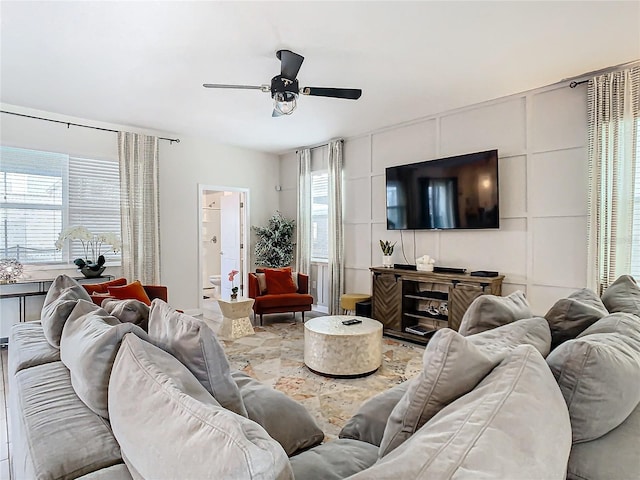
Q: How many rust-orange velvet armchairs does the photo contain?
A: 2